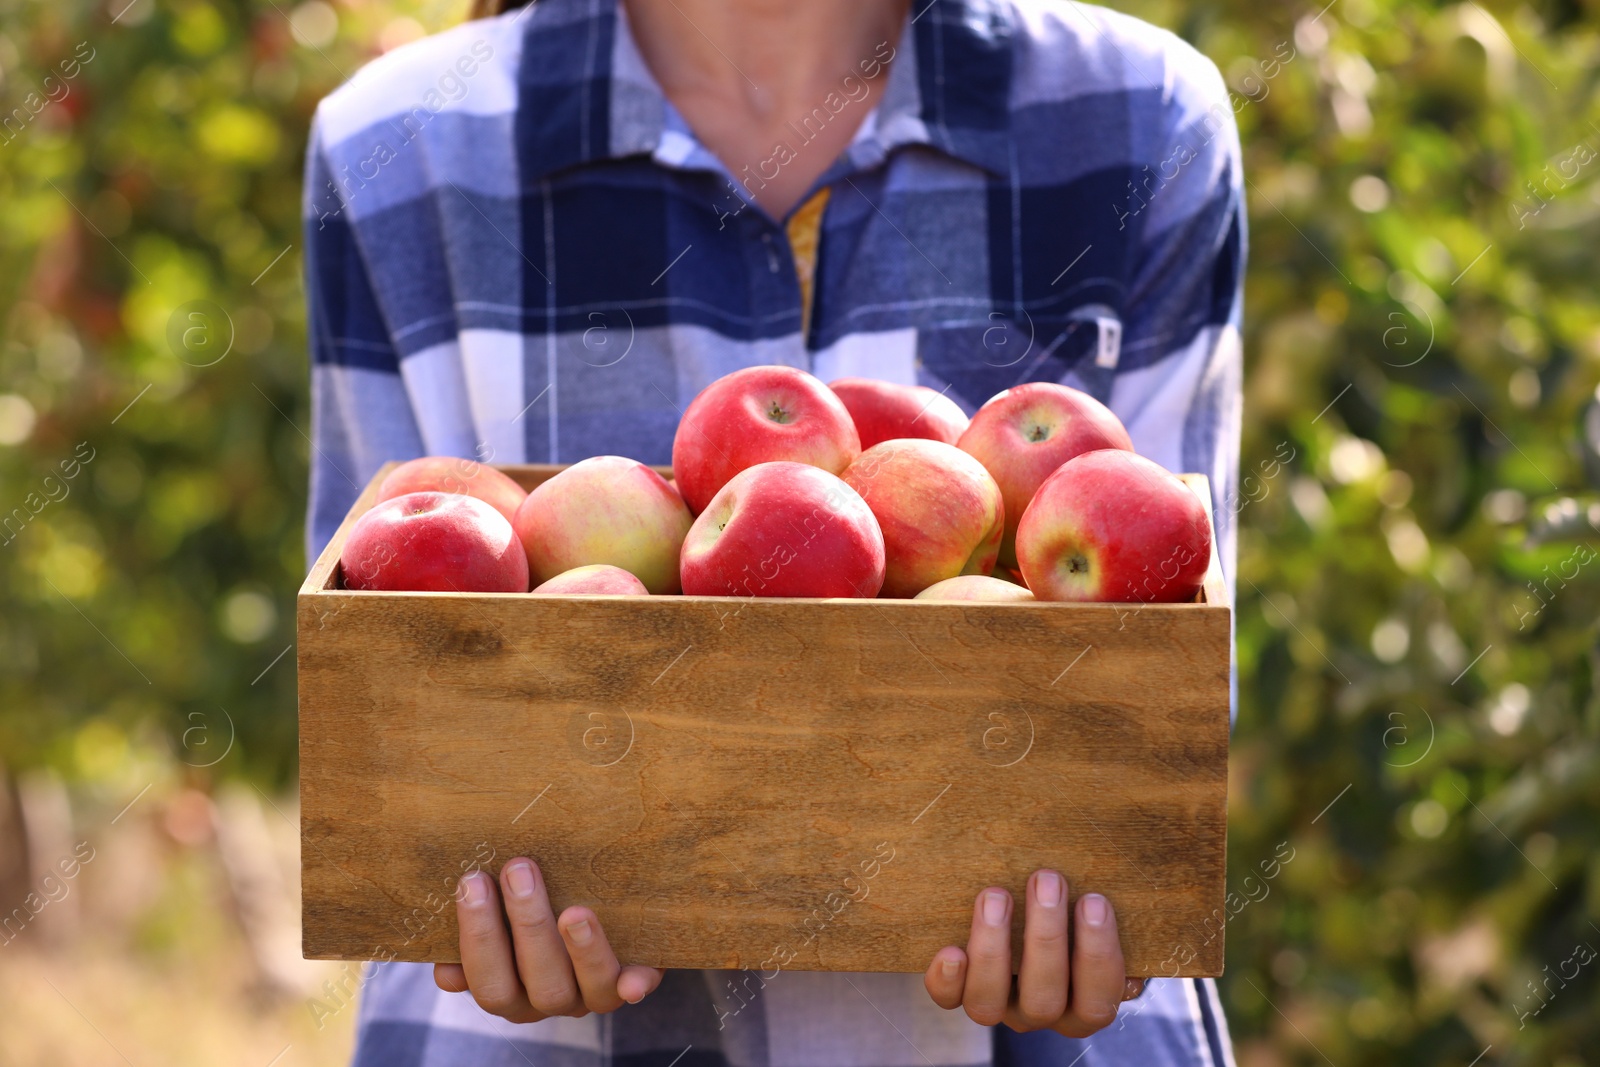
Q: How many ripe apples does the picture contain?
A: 11